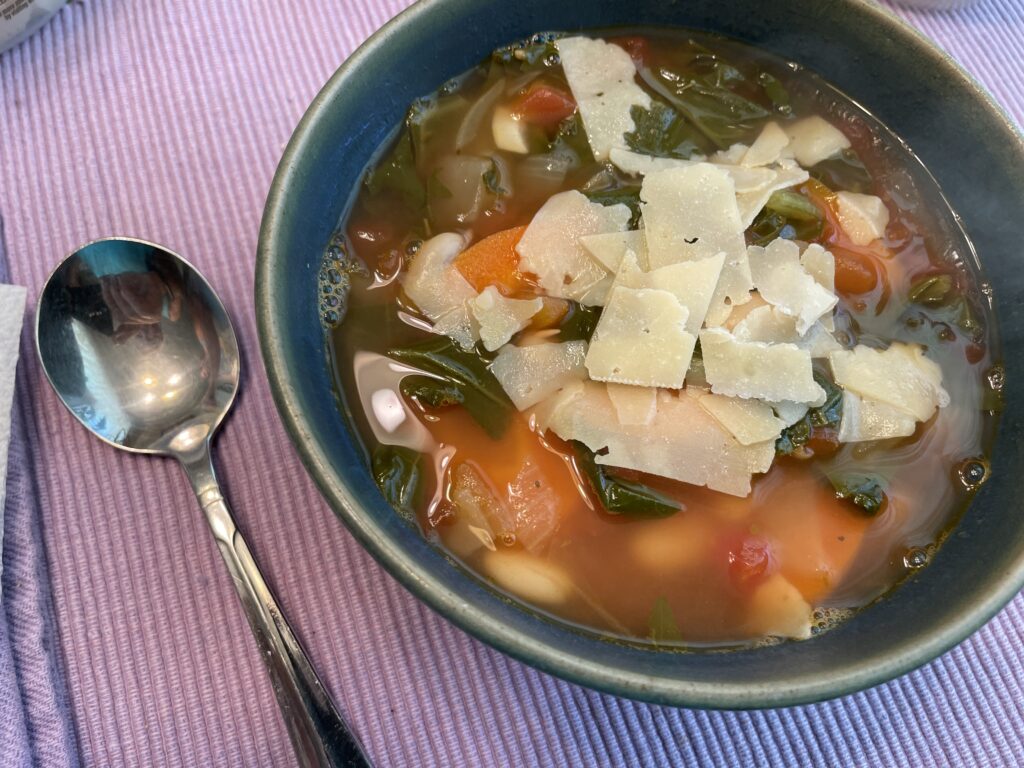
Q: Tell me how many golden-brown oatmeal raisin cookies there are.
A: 0